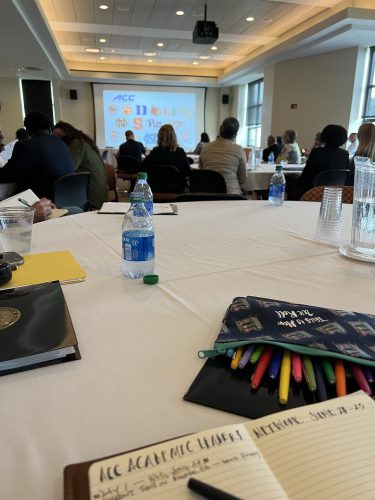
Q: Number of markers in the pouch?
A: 14